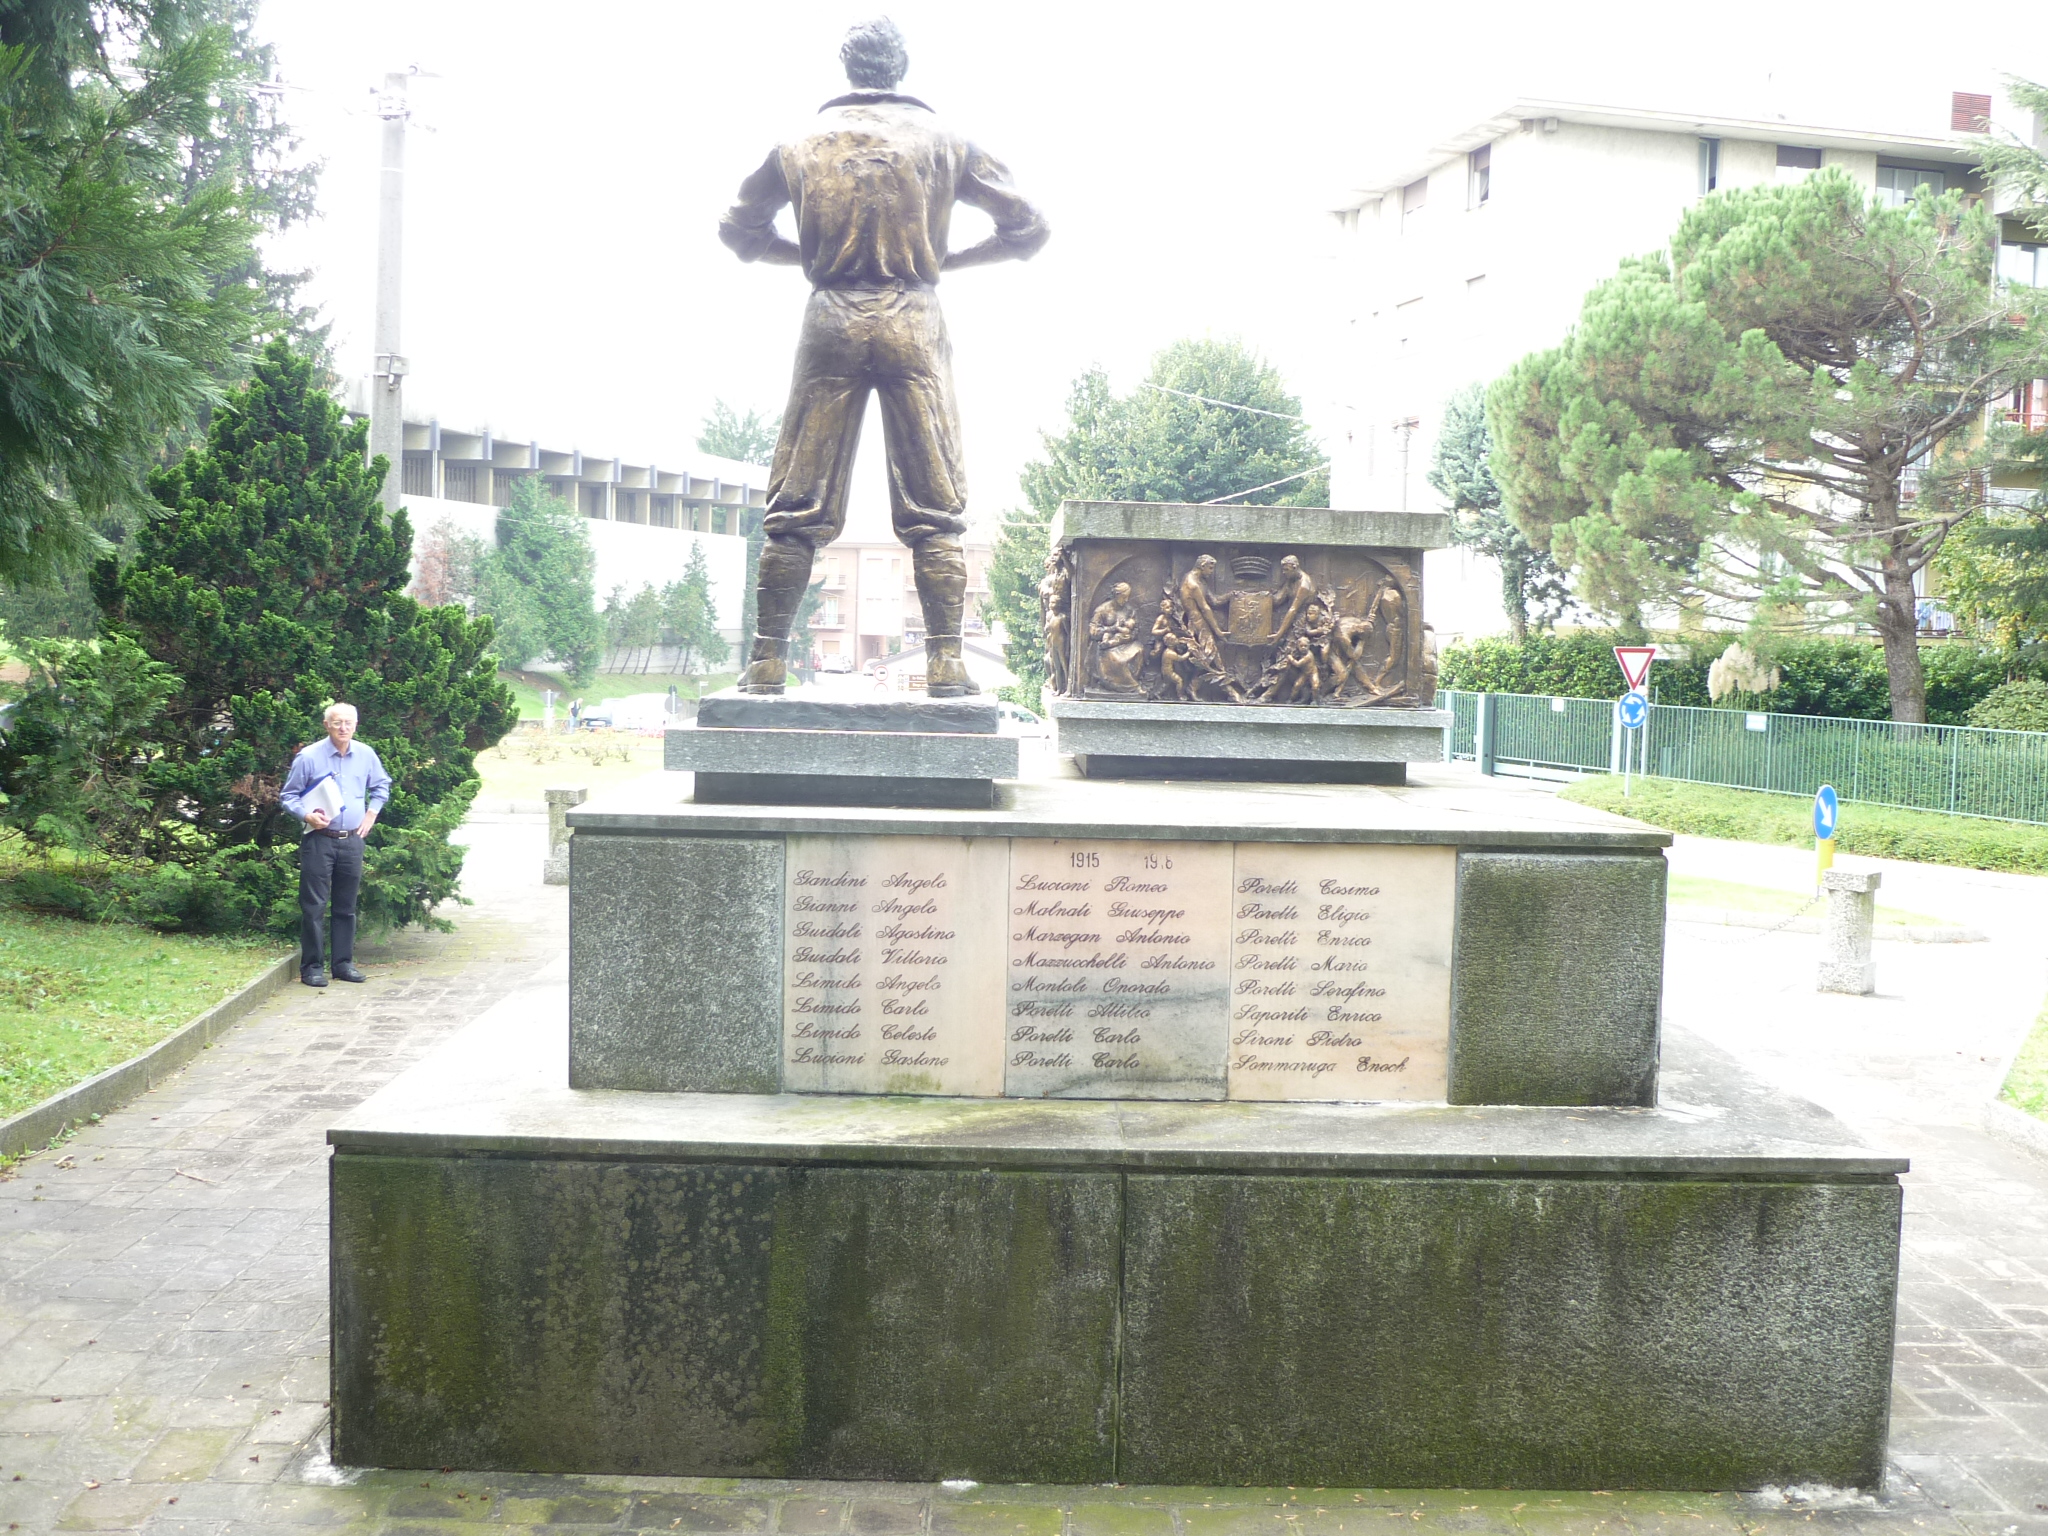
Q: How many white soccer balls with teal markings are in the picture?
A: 0